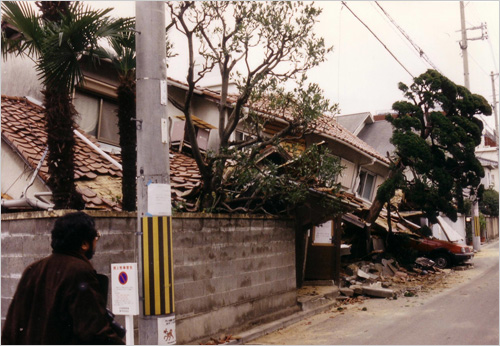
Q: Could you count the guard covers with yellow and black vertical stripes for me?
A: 2